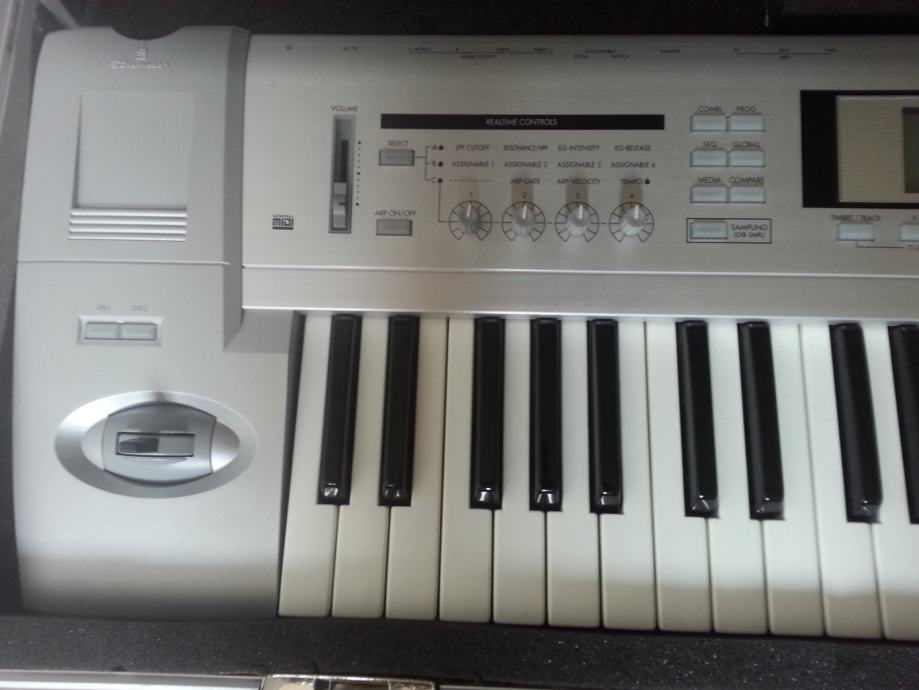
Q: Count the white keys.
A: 12